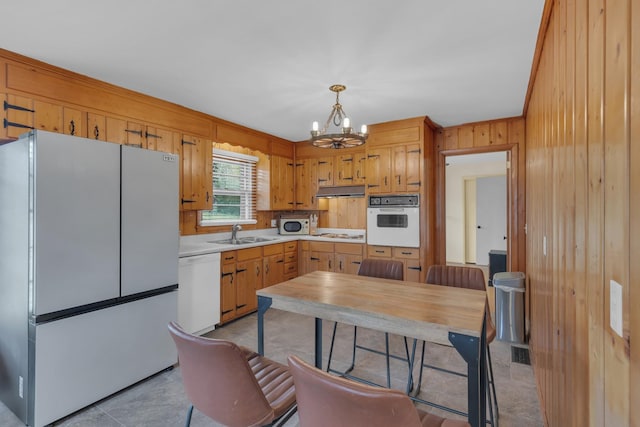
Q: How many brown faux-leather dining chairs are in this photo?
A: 4